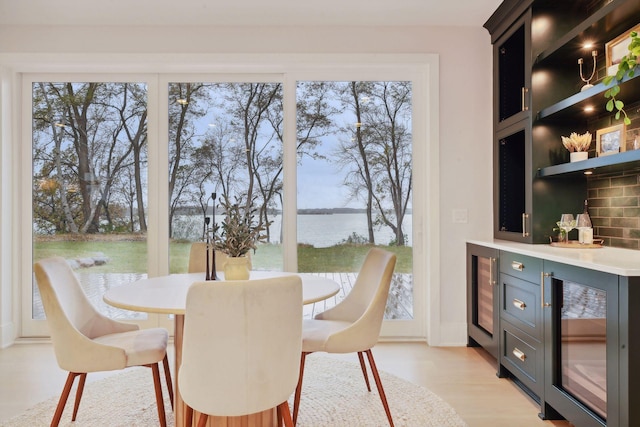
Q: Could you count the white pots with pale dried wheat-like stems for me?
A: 1